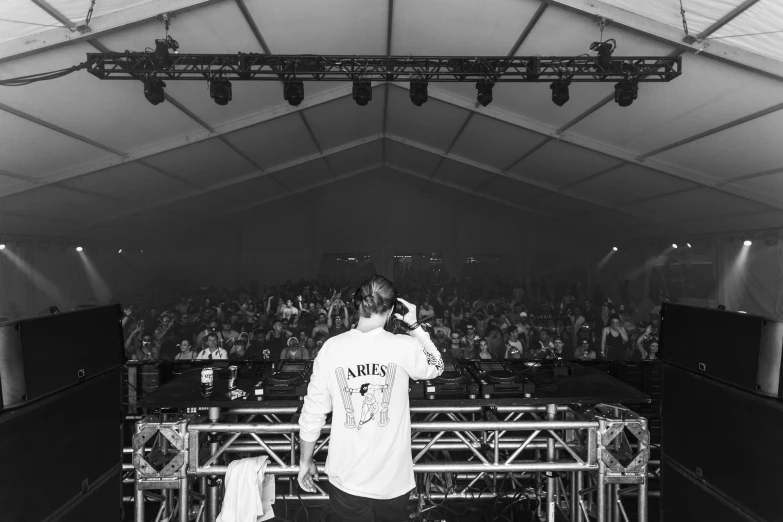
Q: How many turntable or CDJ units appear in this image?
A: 3